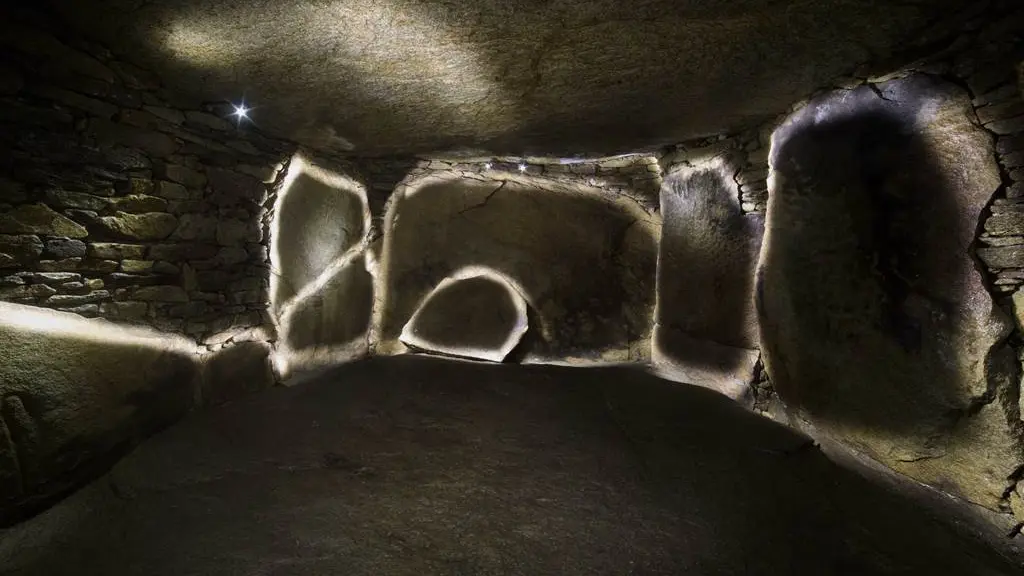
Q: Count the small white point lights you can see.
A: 3